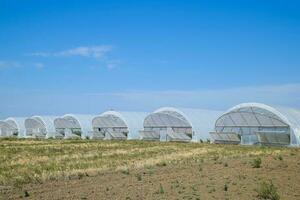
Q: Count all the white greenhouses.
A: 6